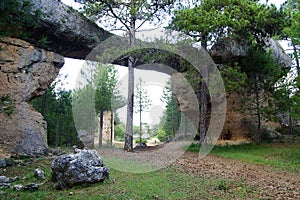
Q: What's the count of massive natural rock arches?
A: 1